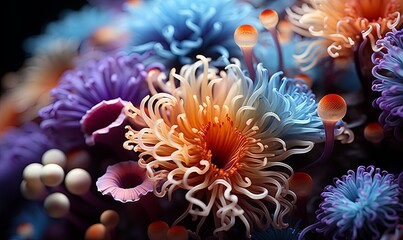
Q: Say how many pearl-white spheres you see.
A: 6